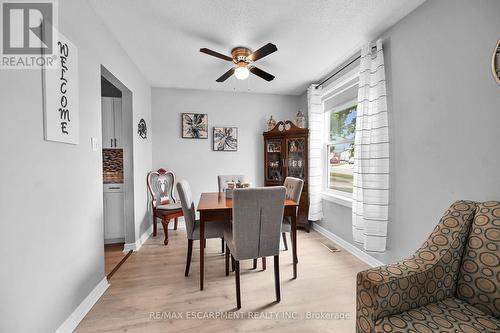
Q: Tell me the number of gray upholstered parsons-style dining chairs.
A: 4